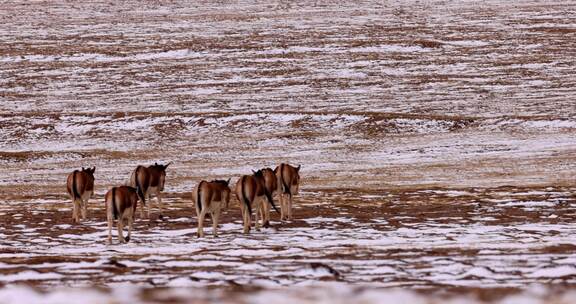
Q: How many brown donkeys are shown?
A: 7